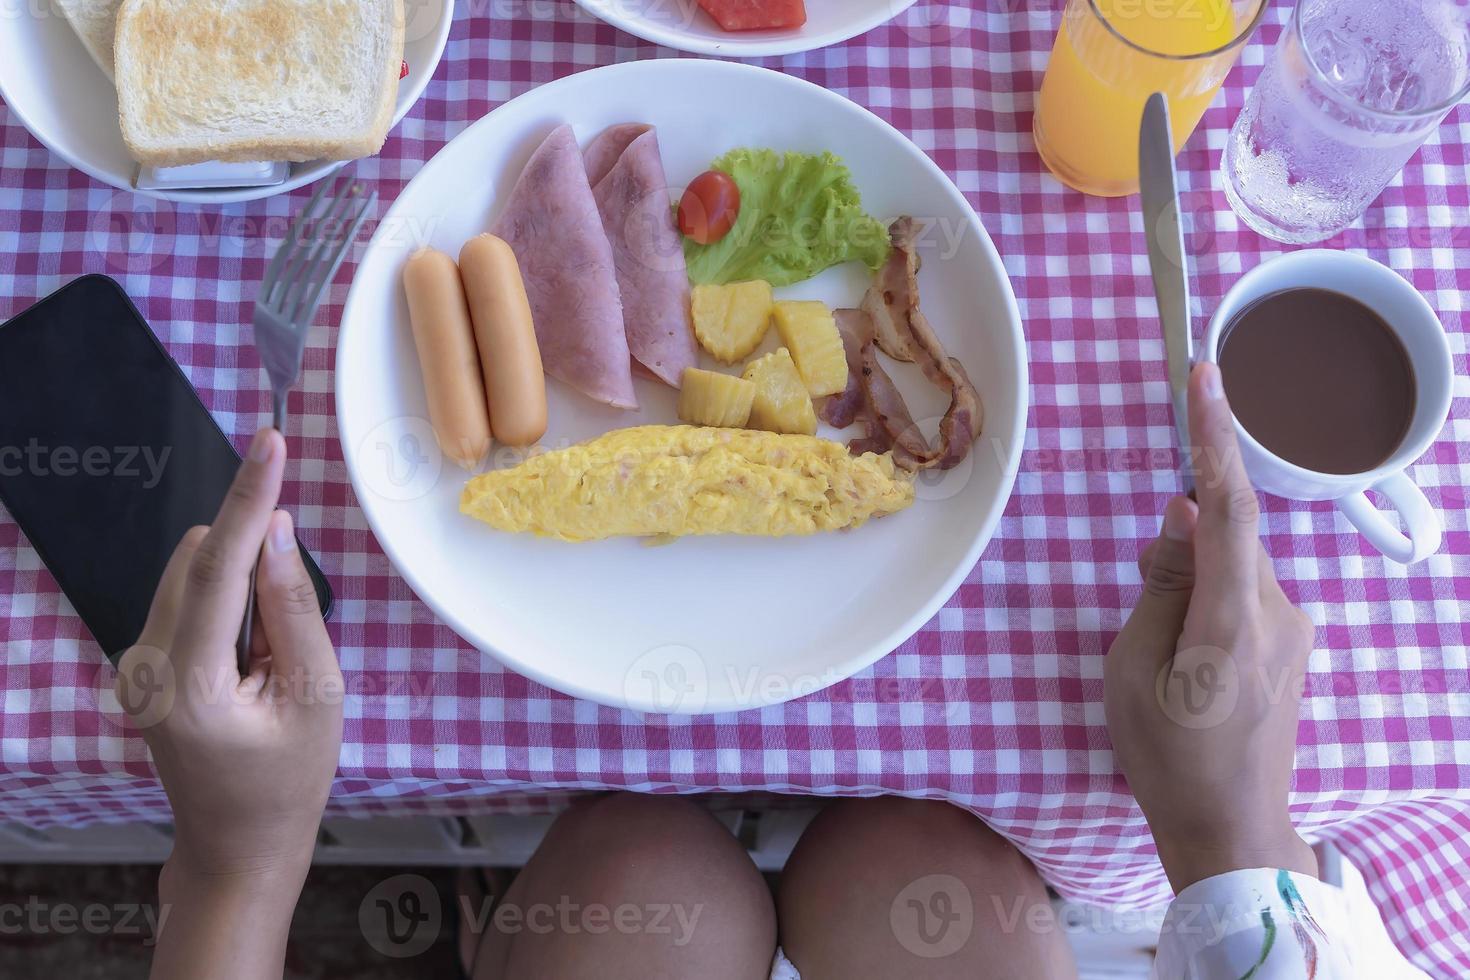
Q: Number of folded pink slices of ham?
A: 2